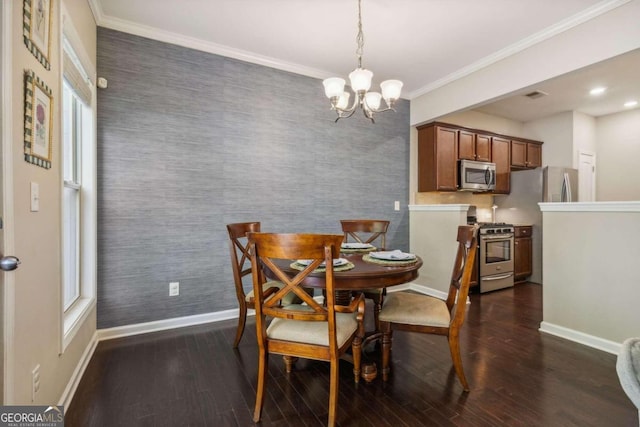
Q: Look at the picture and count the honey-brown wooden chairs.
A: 4